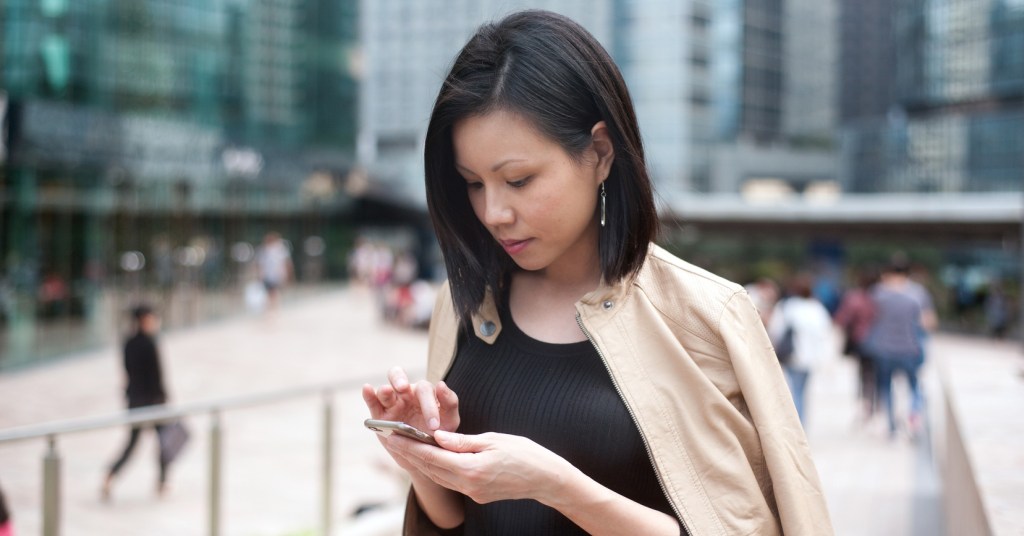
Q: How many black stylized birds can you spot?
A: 0